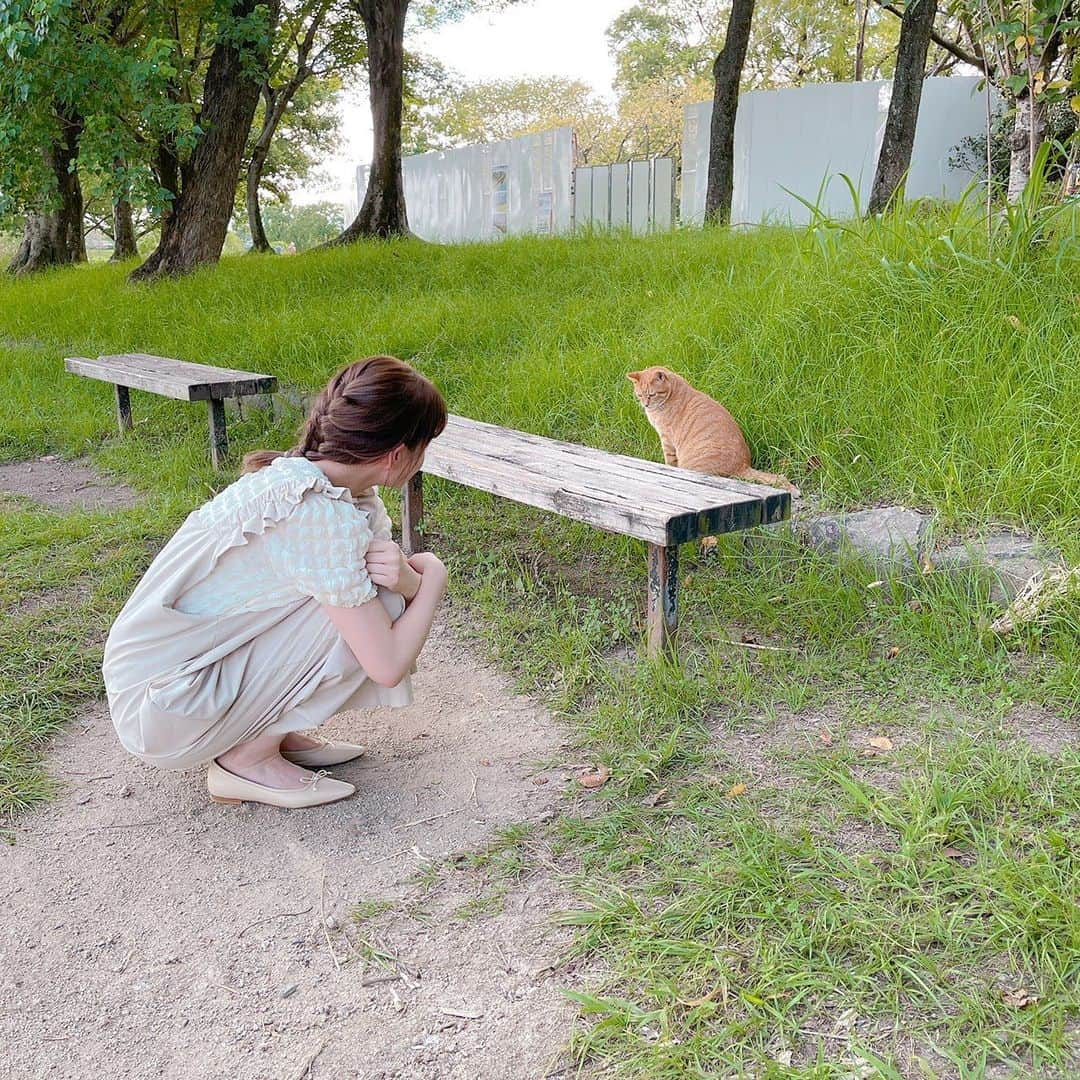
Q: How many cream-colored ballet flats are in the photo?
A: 2